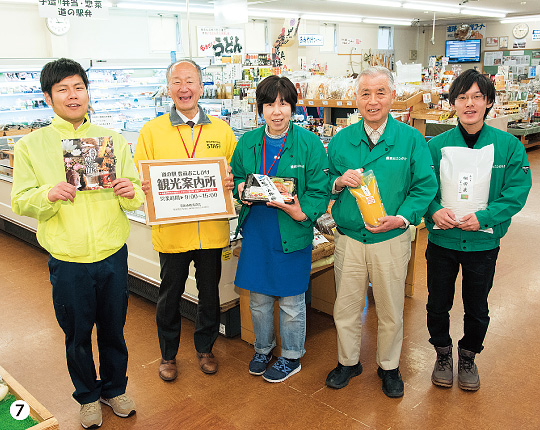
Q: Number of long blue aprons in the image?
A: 1